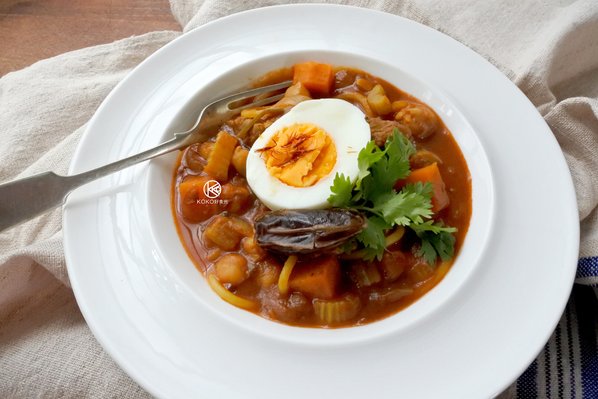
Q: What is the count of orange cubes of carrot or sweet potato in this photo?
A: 4